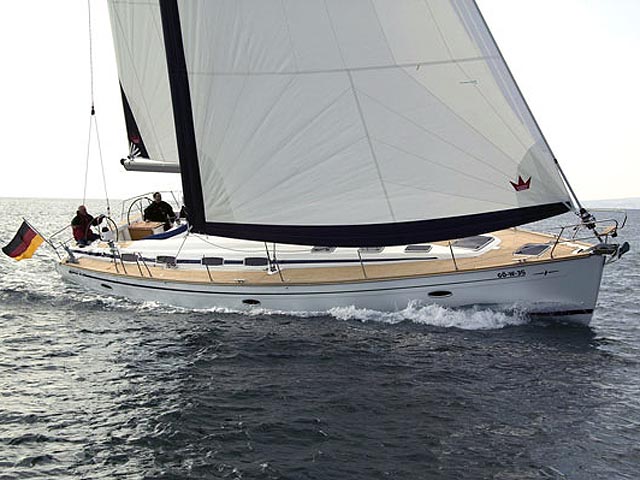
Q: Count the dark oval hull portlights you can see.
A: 3